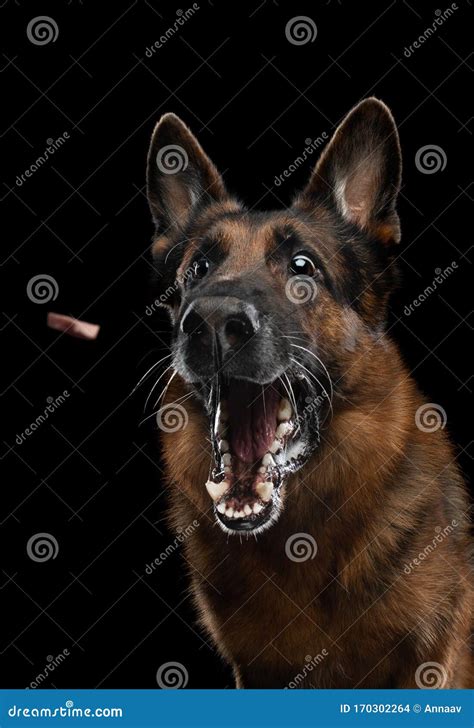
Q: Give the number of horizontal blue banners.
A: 1